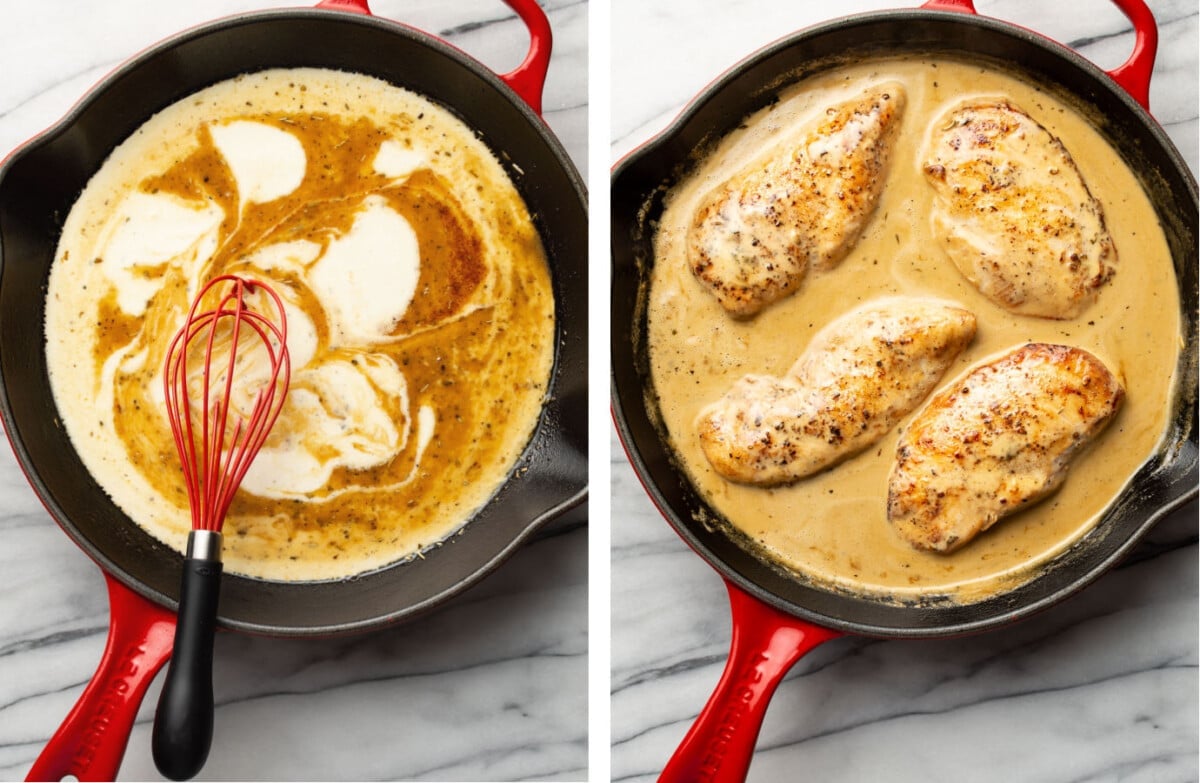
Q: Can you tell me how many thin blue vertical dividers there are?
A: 0